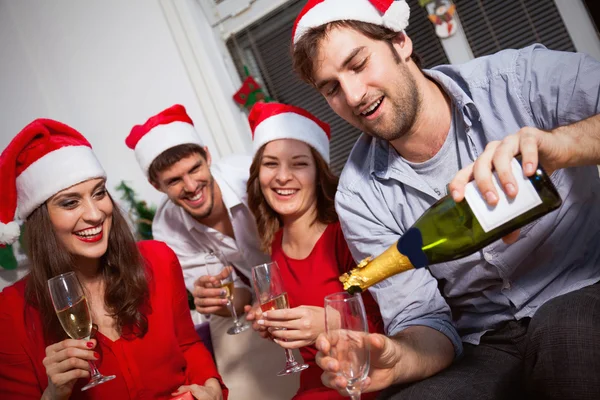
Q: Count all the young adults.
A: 4